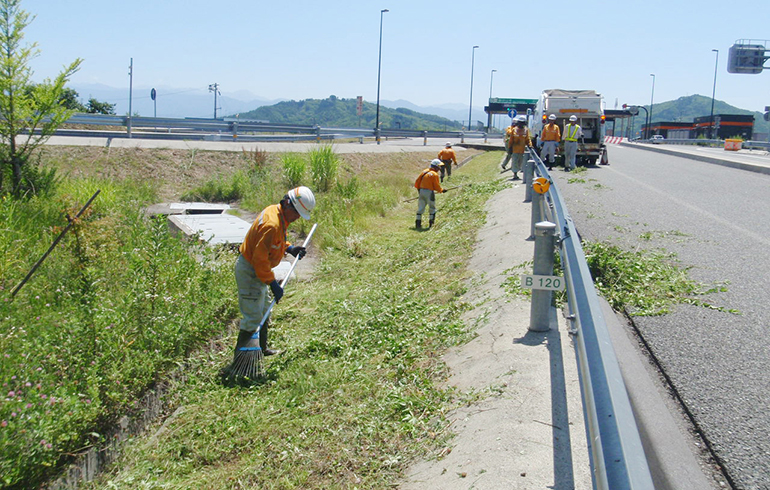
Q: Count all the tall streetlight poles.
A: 5